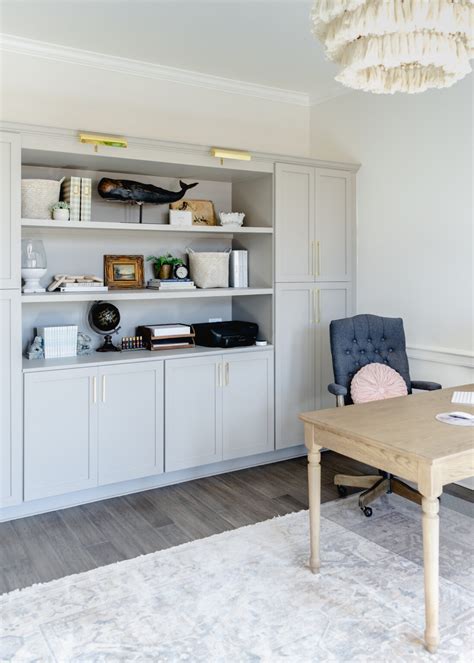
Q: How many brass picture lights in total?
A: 2